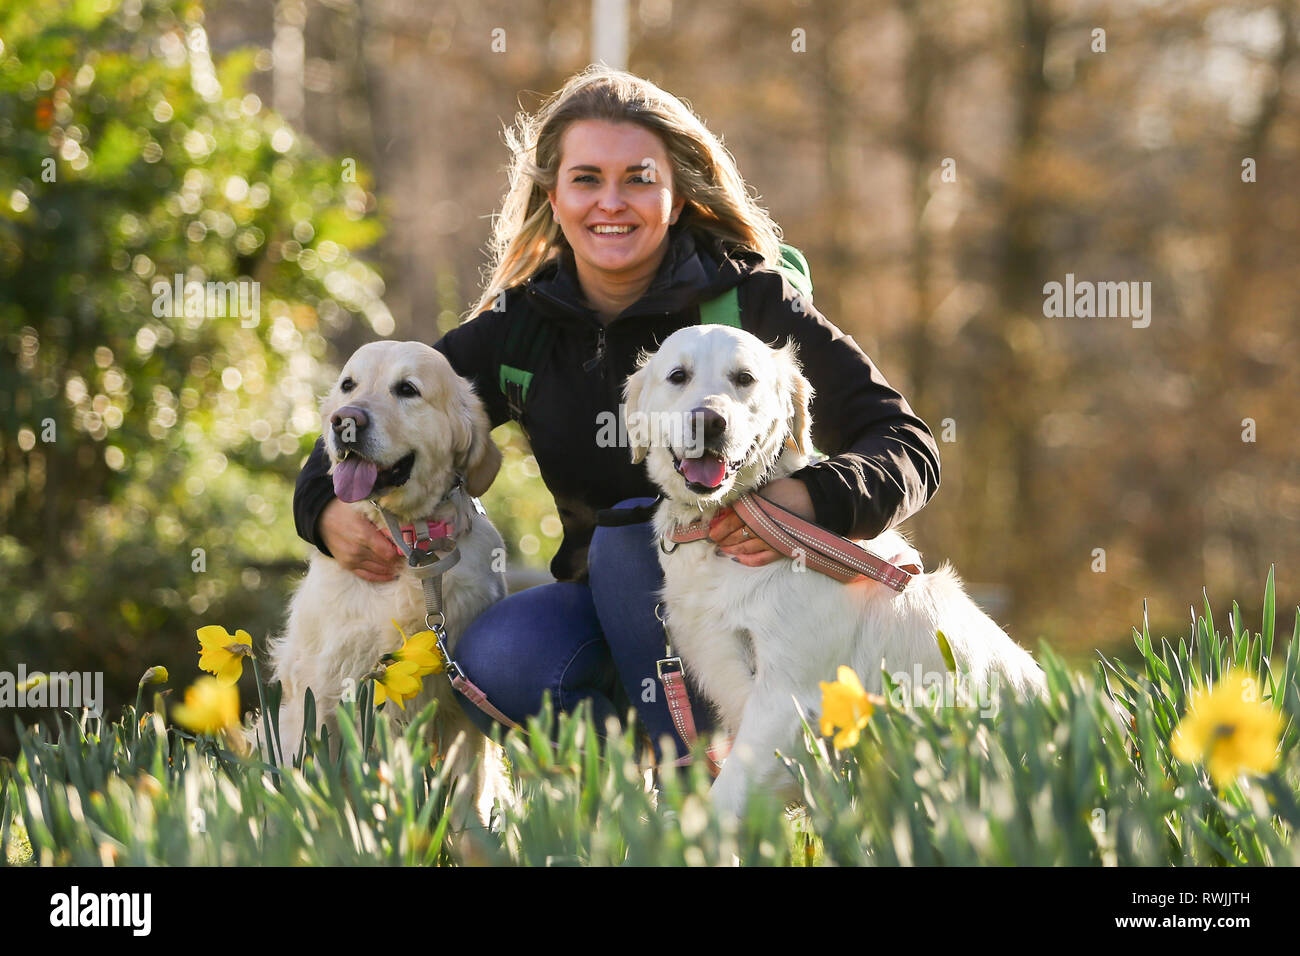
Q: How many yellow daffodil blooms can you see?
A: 6